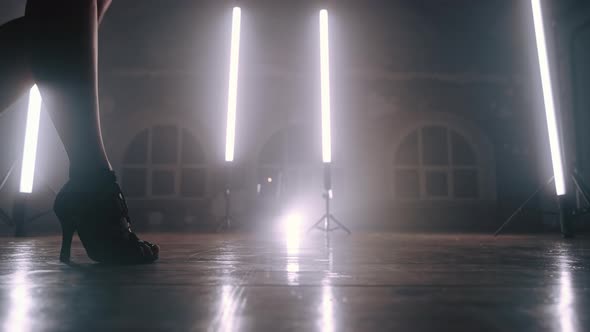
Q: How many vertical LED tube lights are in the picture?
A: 4